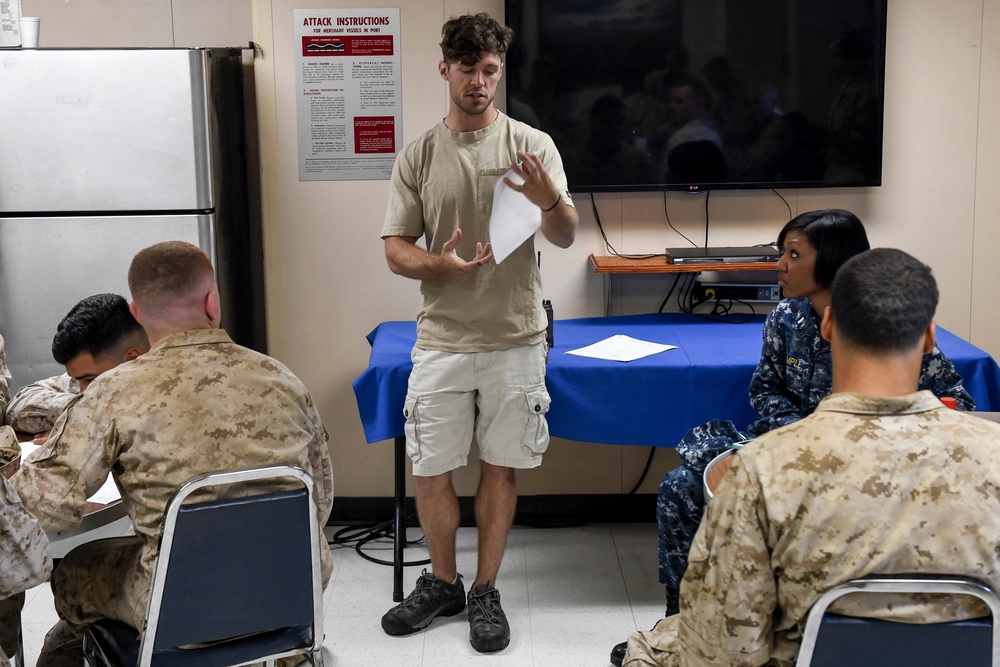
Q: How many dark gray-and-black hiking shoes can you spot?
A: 2